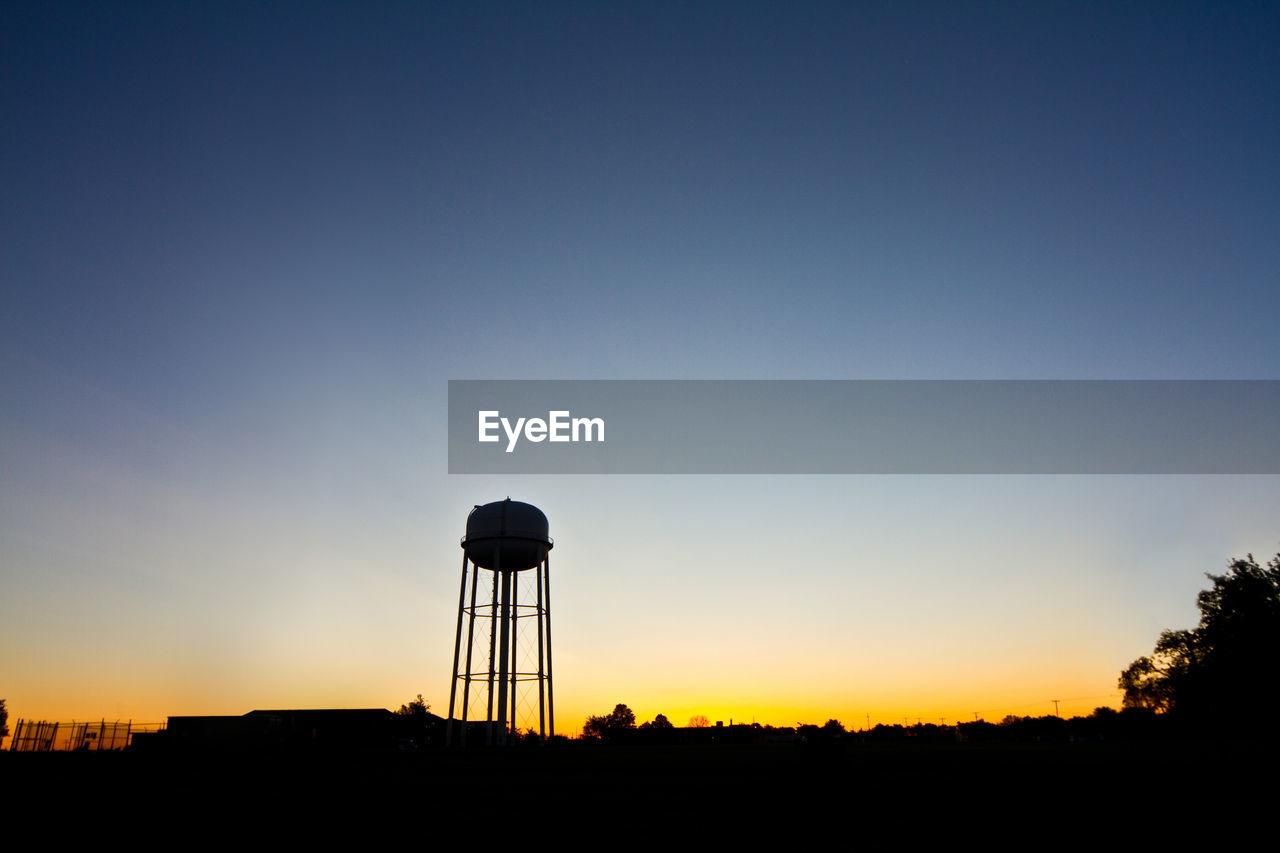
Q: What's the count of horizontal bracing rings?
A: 2